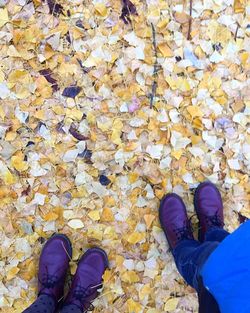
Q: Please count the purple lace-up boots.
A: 4